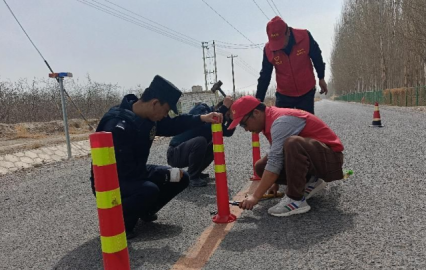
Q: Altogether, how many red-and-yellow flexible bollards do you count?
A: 3